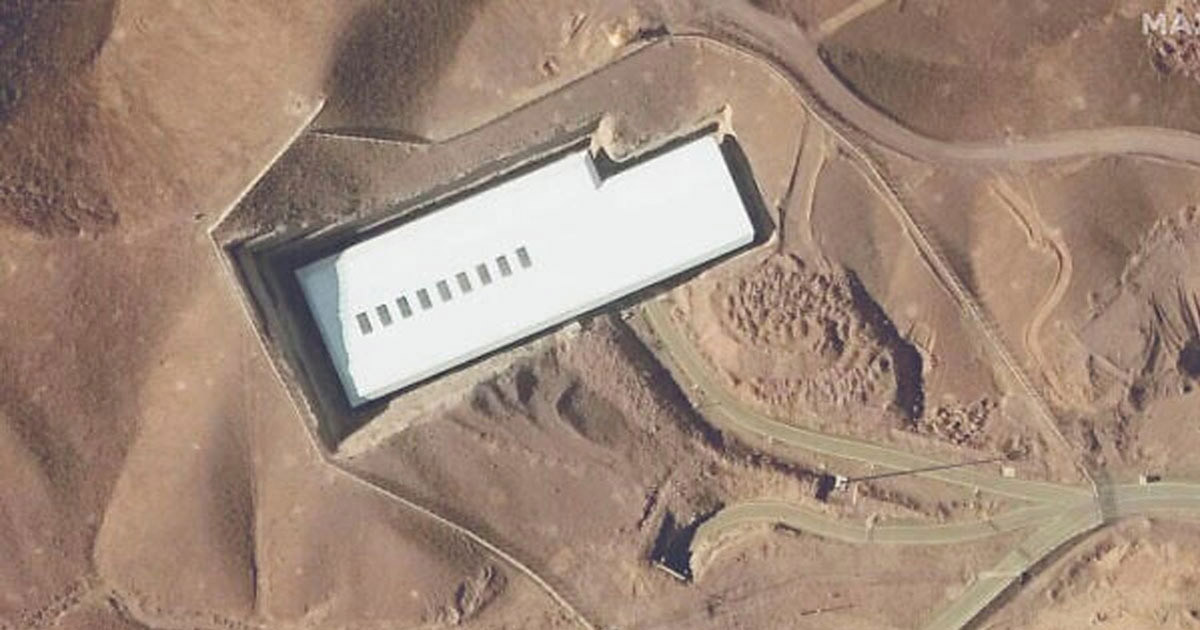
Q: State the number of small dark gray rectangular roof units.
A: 9